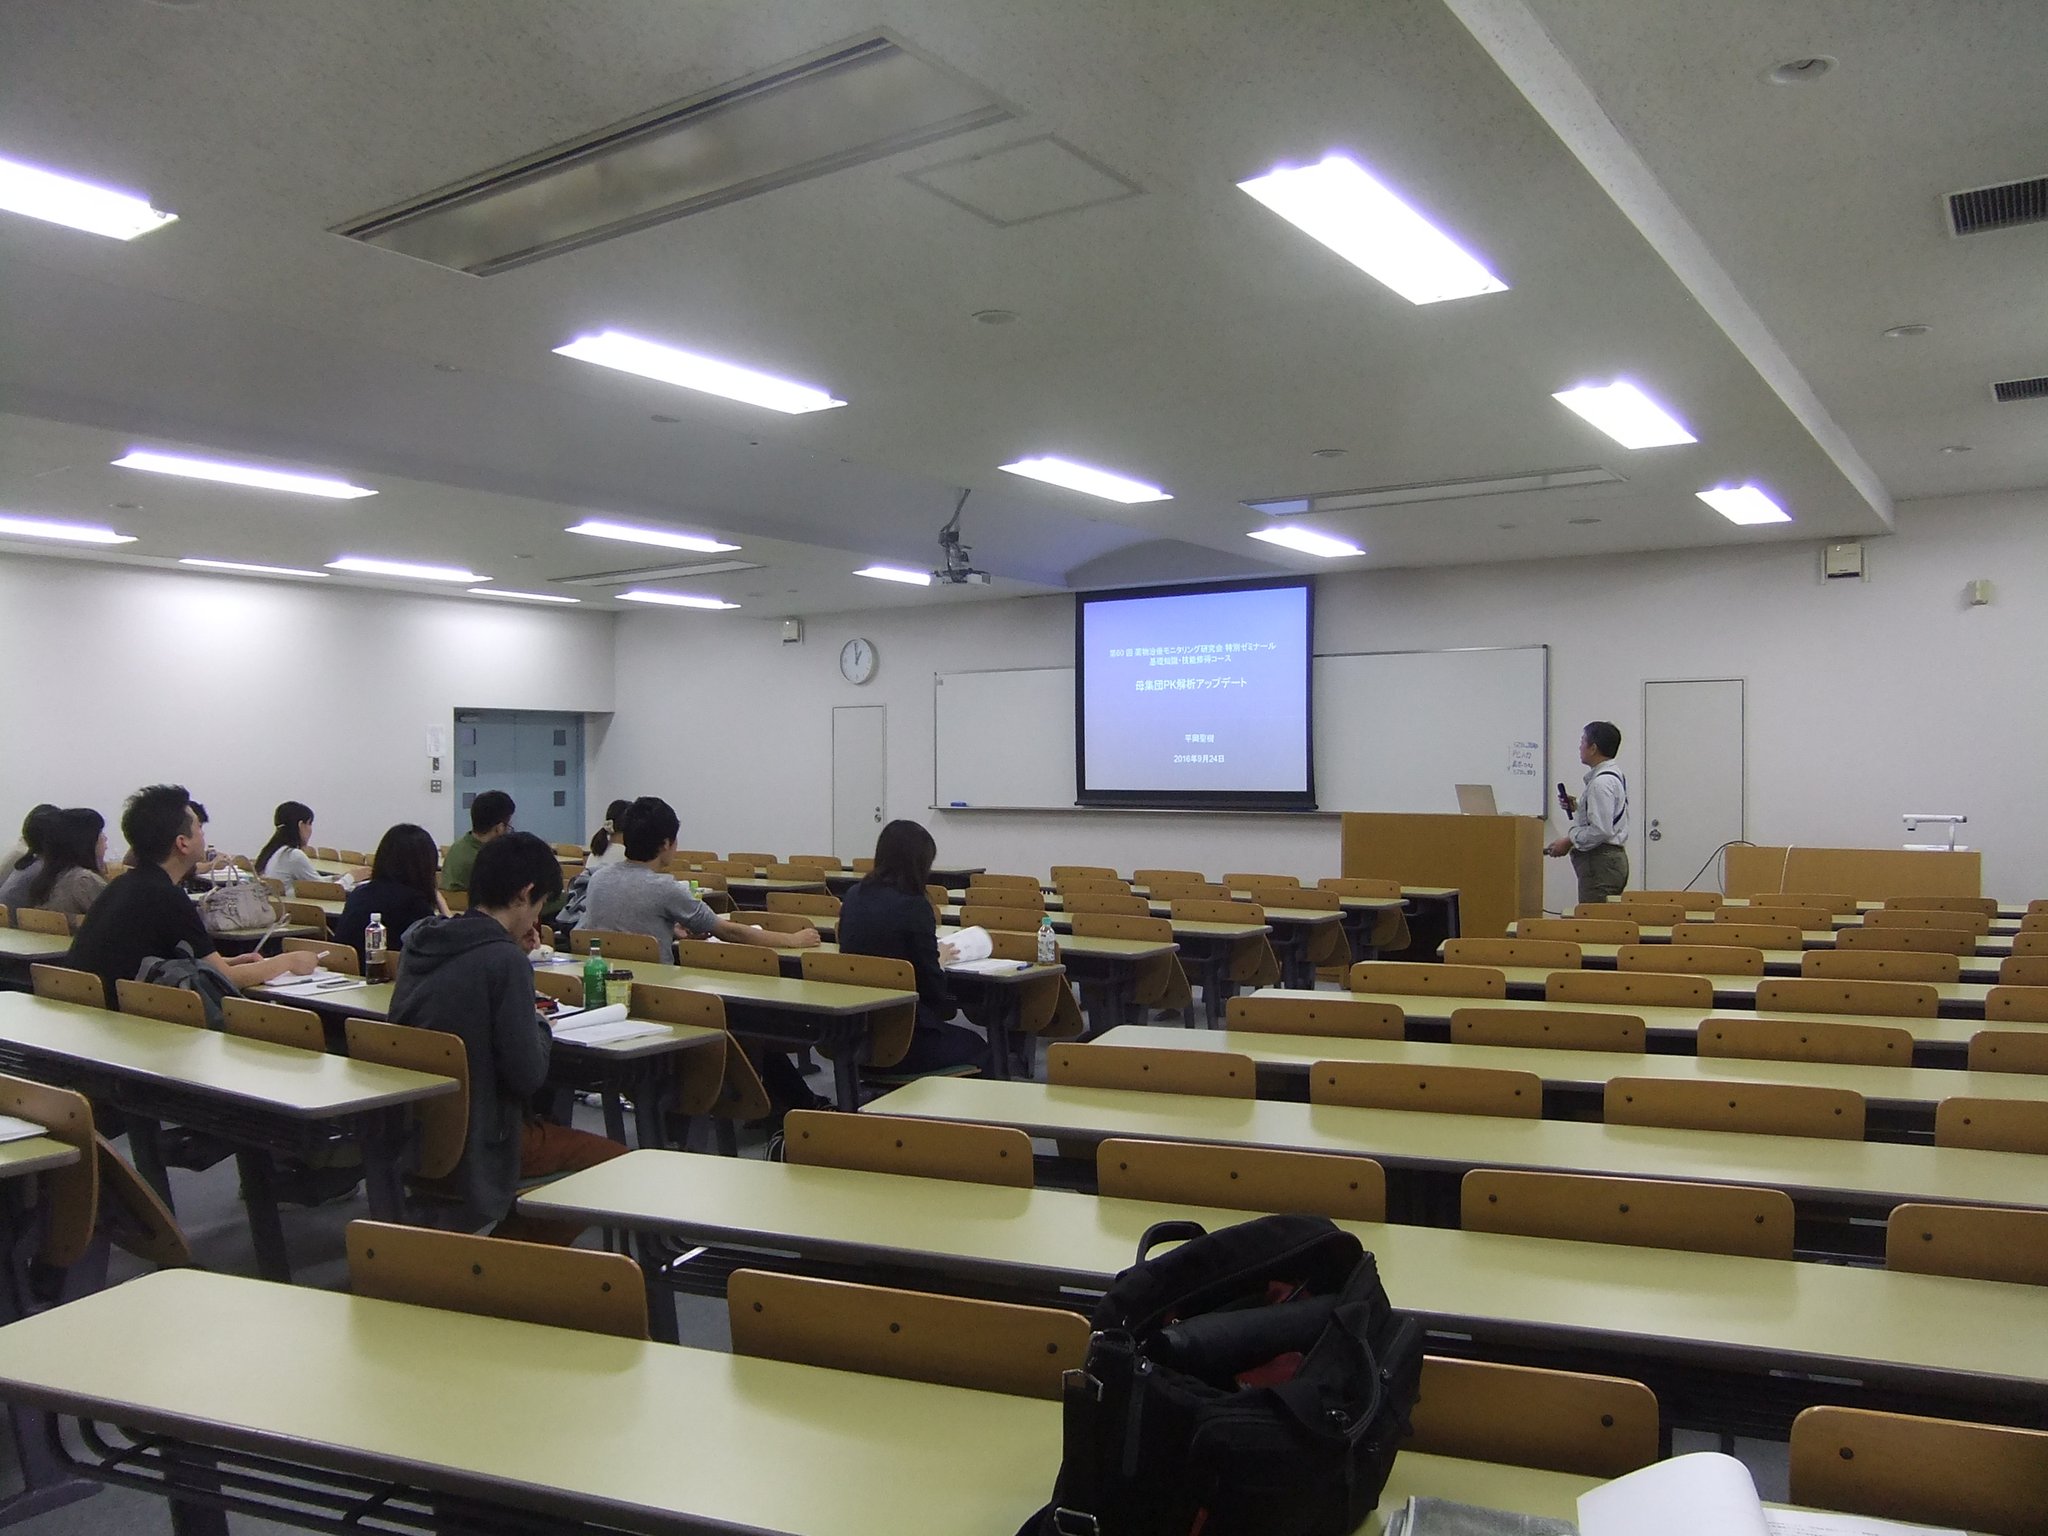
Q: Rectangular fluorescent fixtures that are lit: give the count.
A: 15